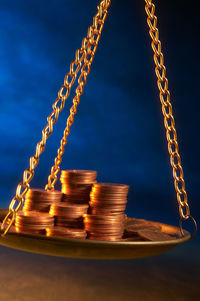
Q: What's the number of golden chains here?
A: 3